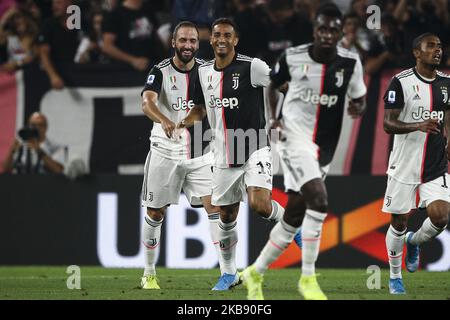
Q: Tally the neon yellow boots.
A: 3